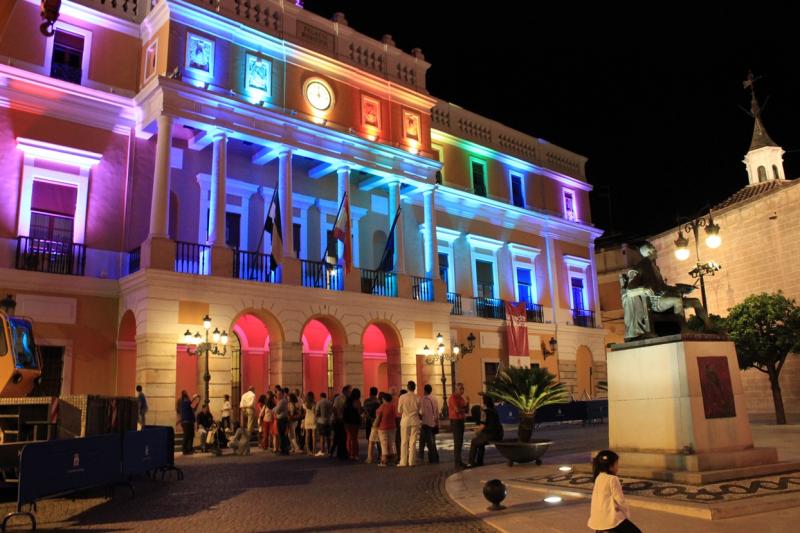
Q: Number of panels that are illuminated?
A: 4